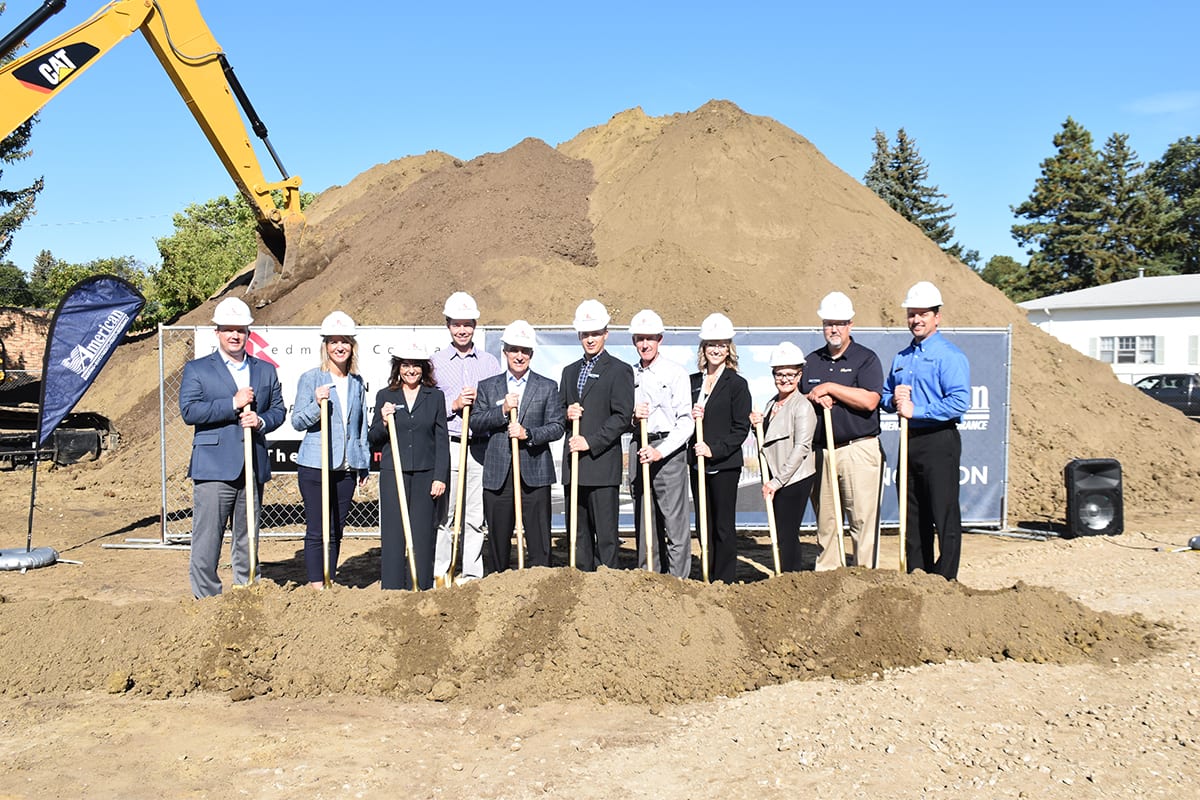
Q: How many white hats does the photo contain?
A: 11